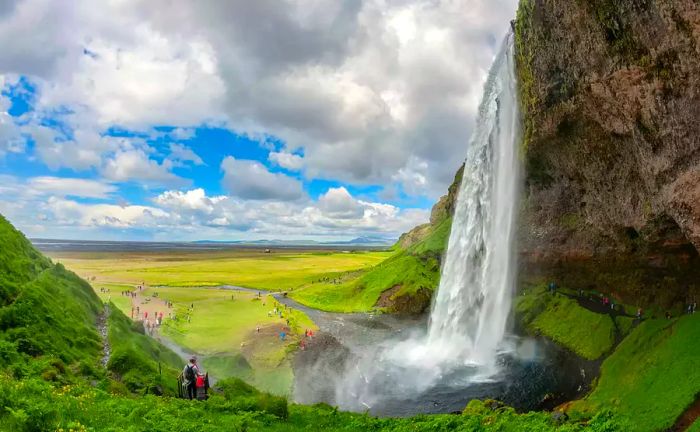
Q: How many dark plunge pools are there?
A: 1